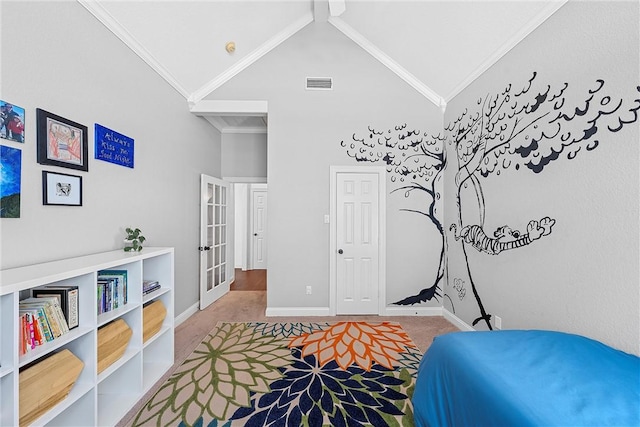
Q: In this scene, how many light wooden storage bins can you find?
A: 3